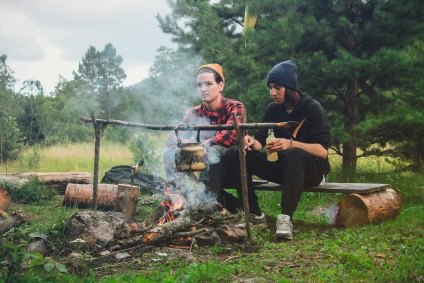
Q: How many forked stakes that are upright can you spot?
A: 2